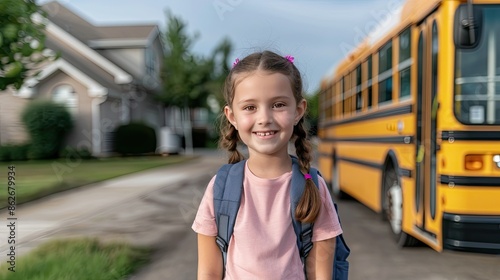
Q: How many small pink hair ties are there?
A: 3